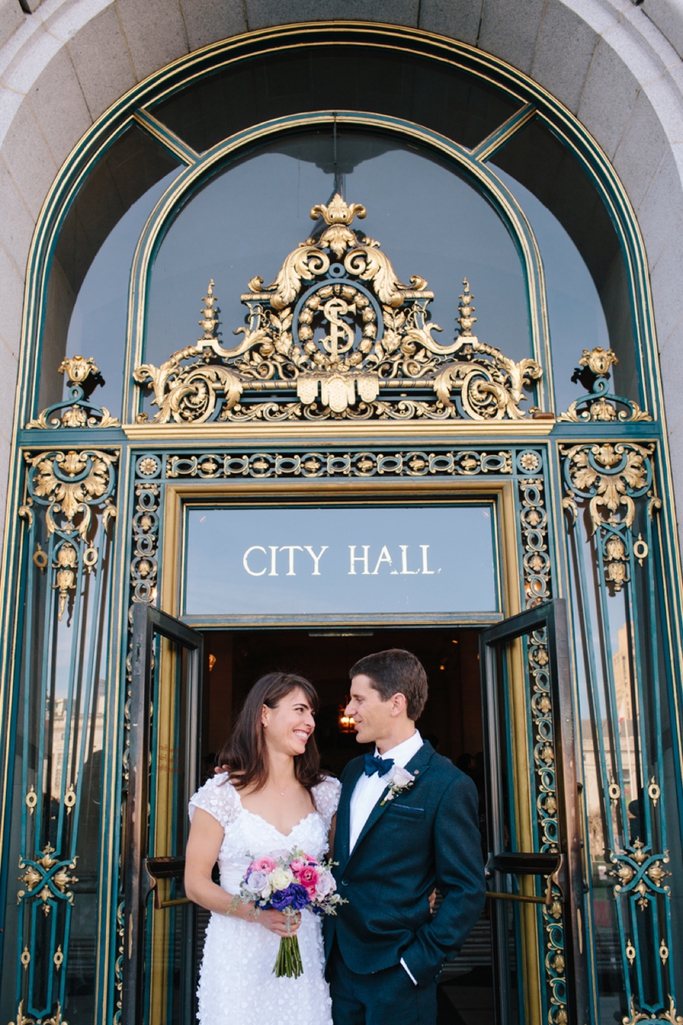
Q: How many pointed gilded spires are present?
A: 2